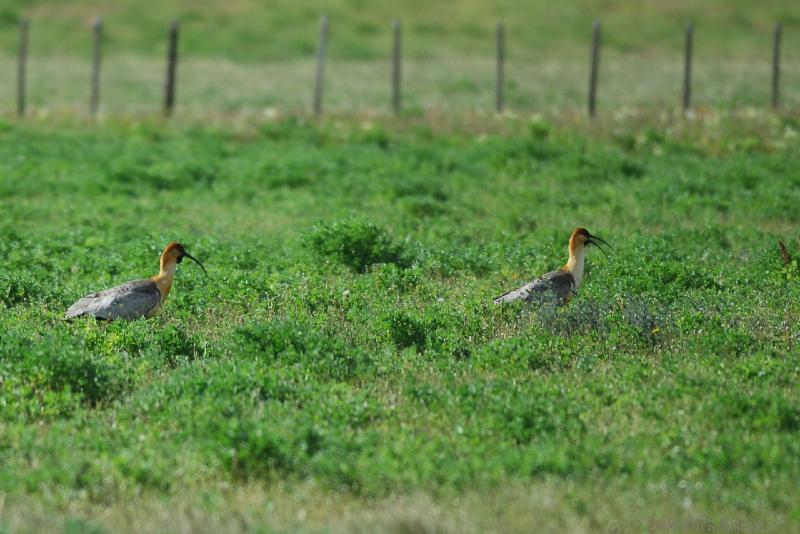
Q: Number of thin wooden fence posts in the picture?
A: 9